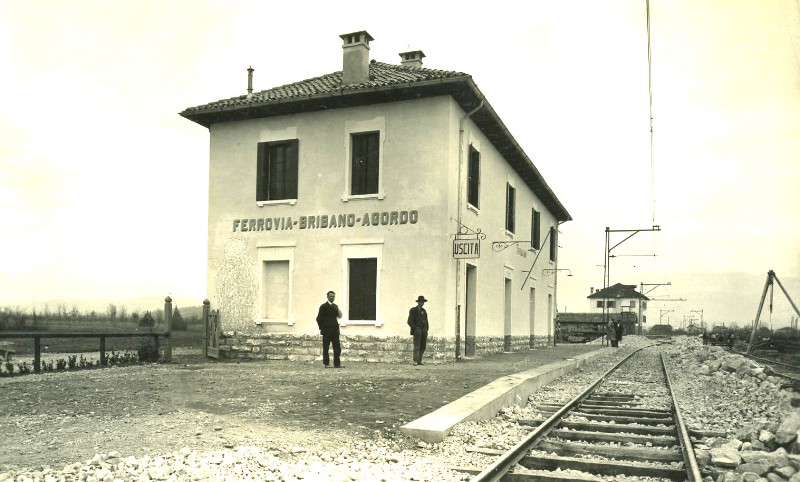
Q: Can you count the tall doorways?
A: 4